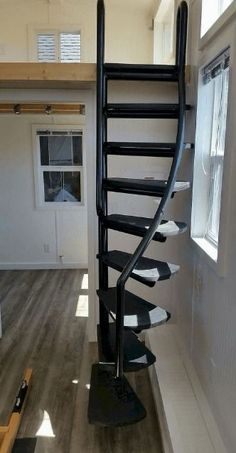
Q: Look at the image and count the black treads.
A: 9